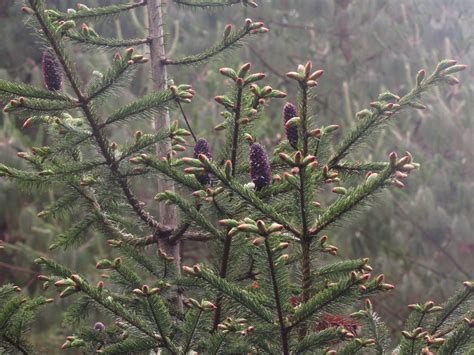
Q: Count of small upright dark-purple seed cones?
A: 4